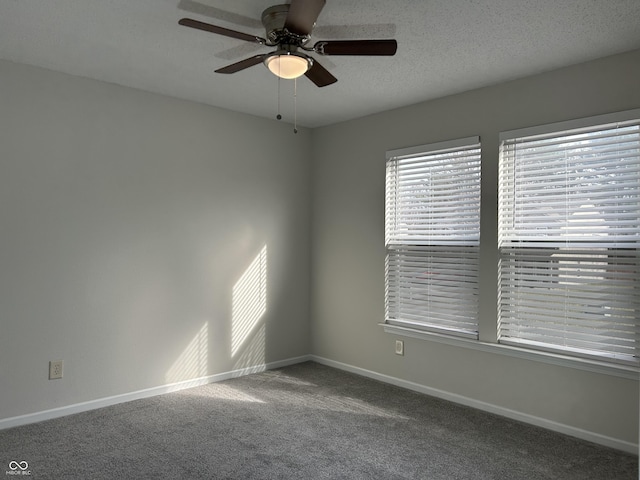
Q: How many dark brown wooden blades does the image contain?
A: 5